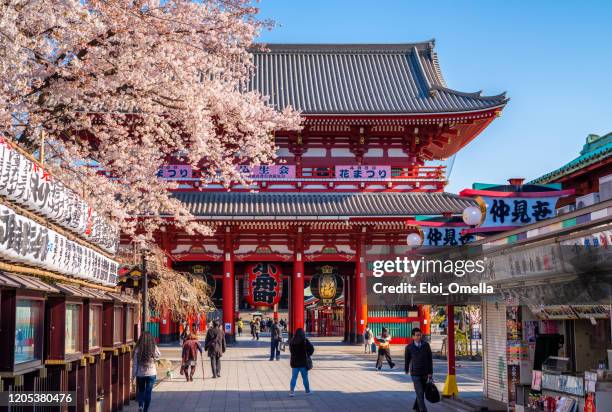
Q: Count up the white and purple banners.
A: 3